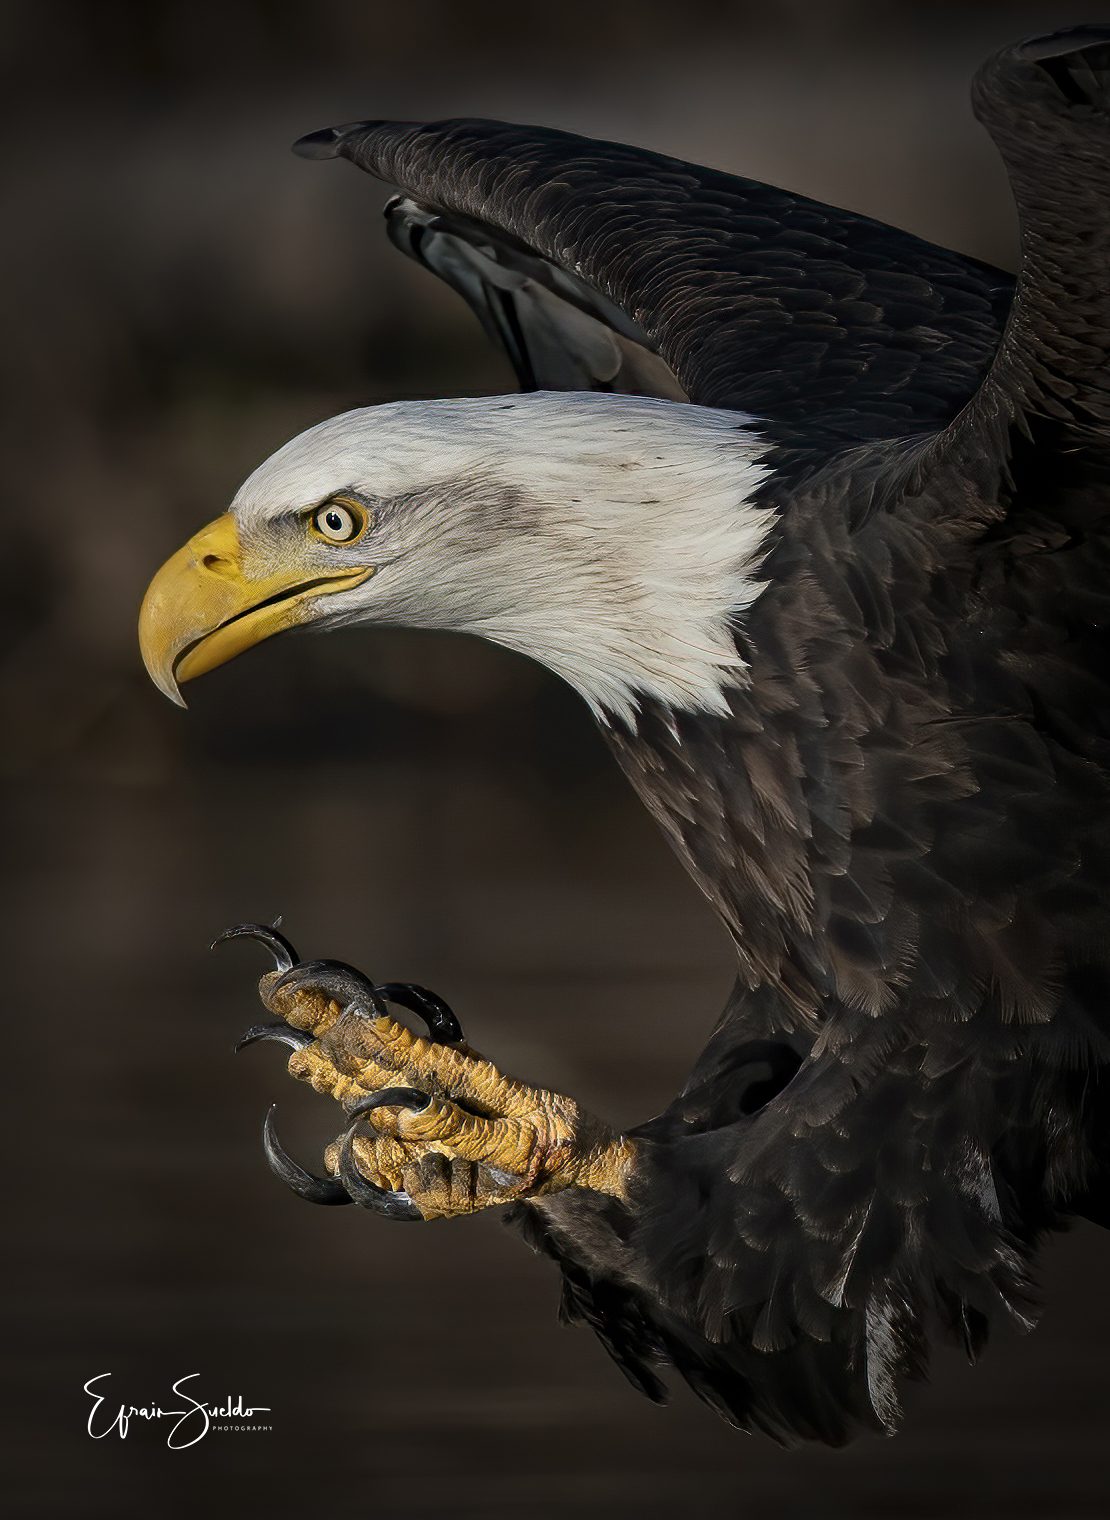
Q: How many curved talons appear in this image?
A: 7